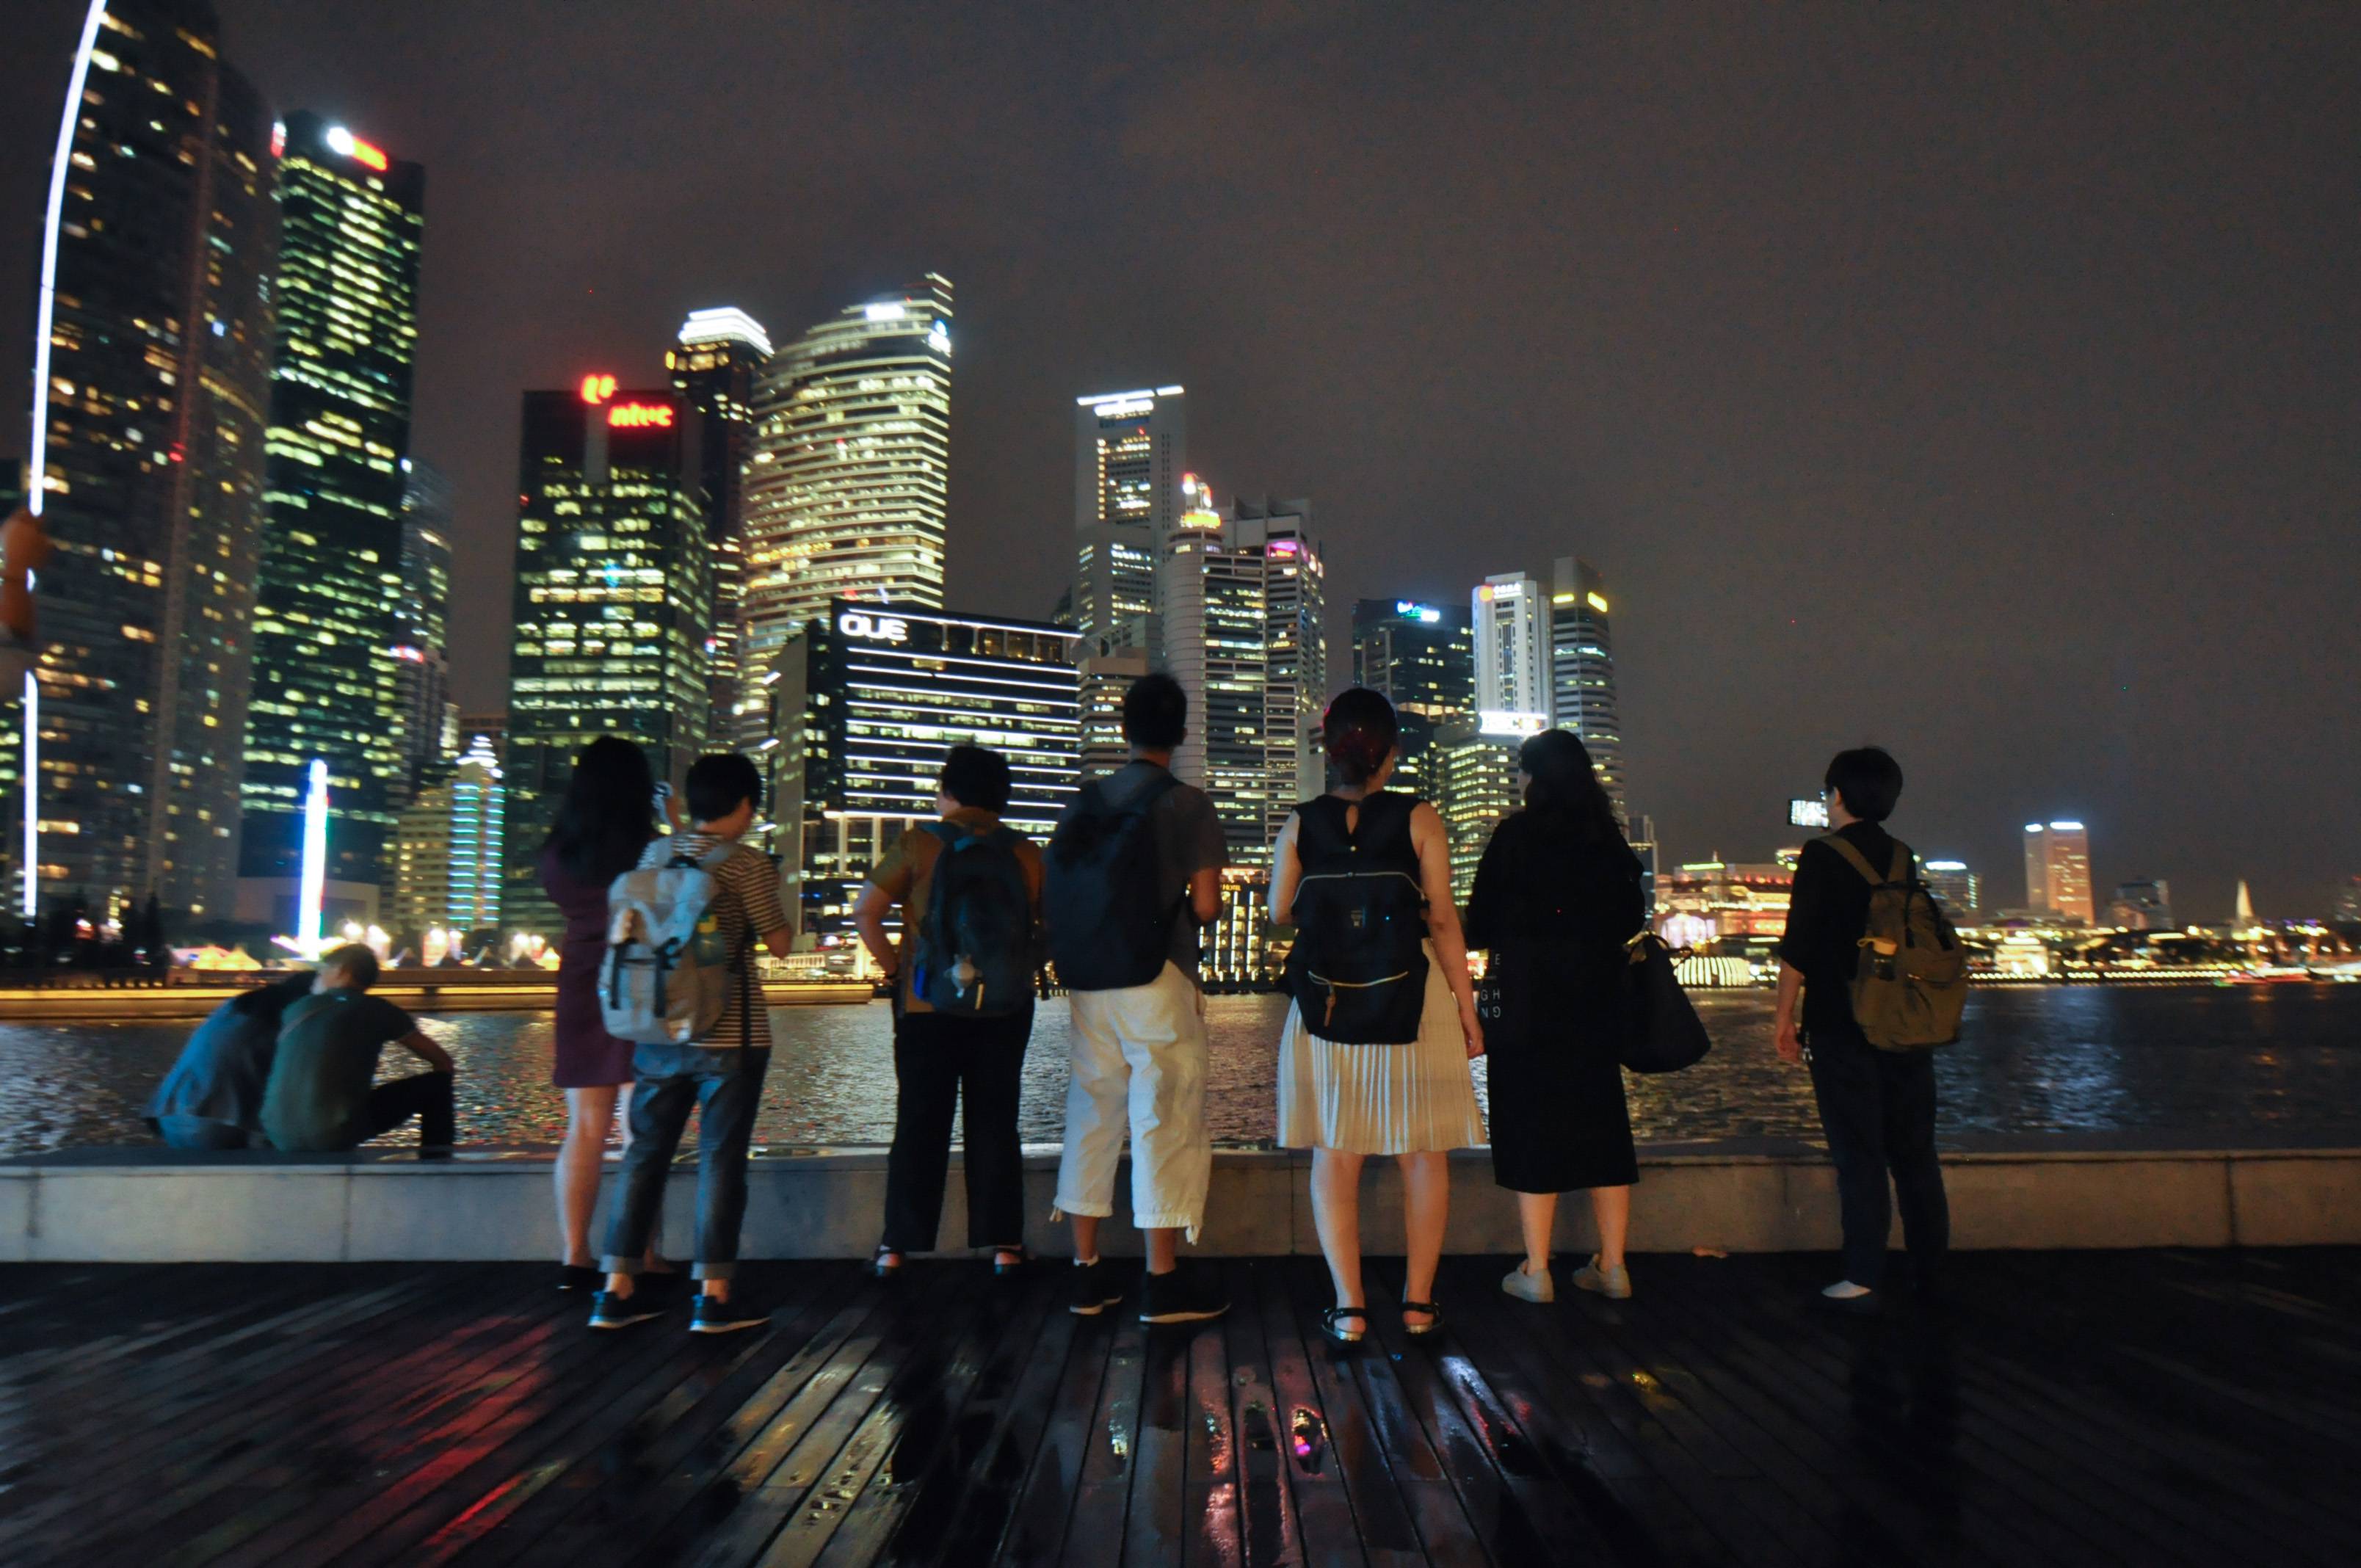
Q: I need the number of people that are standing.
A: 7